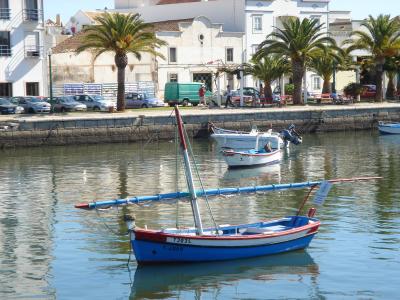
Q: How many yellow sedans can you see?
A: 0